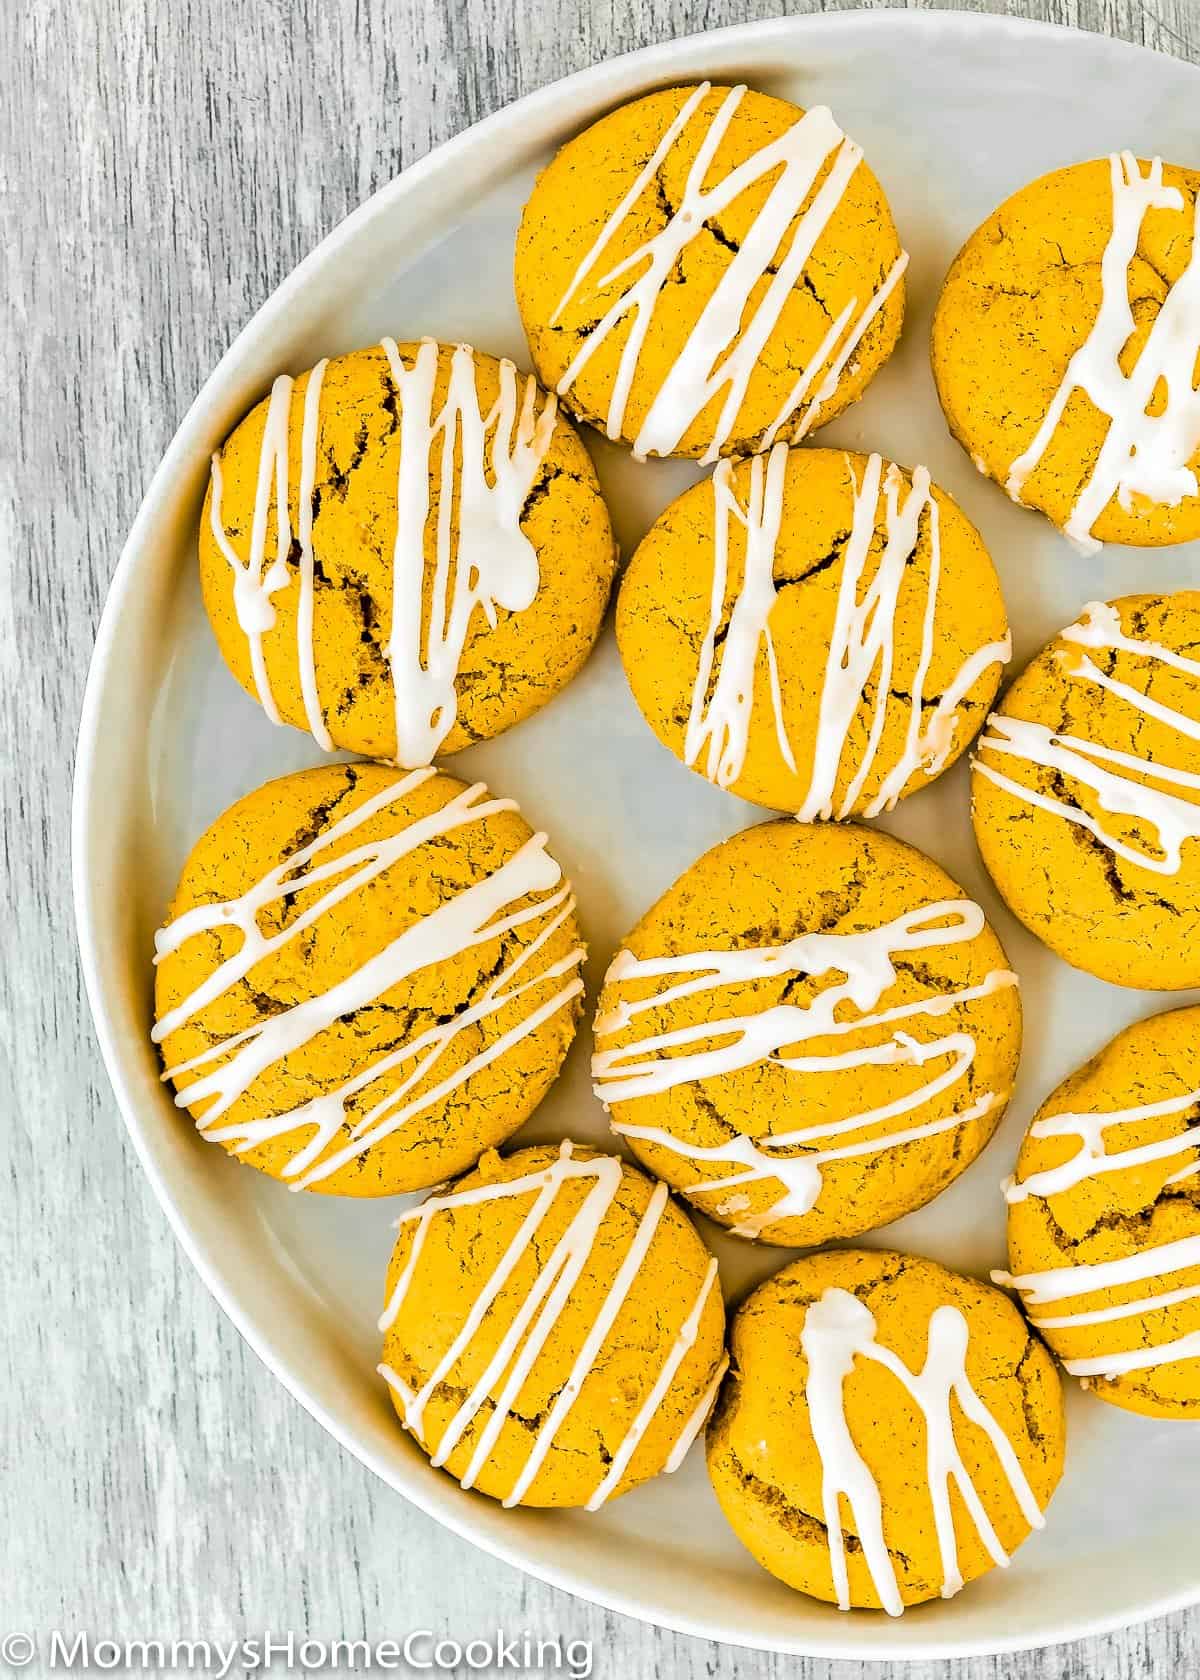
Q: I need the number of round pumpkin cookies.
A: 10